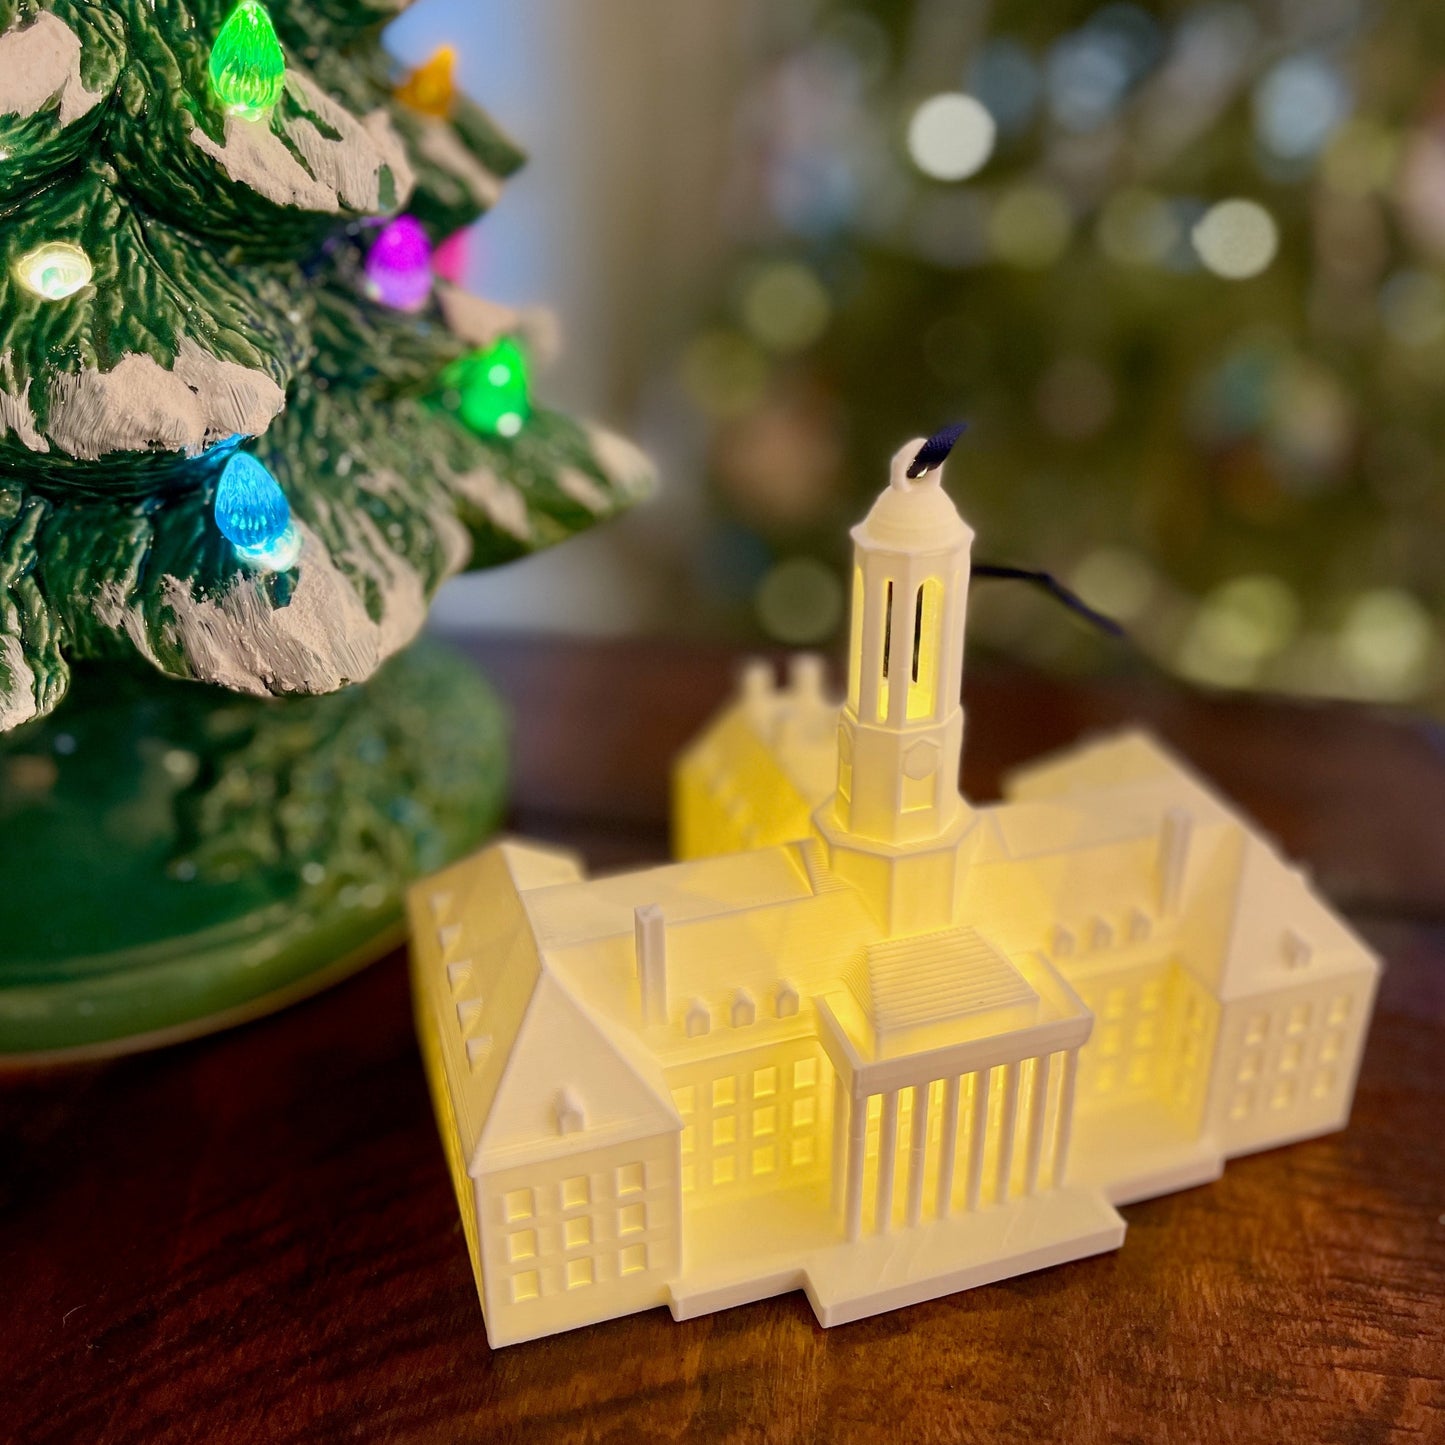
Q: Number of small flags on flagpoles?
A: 0